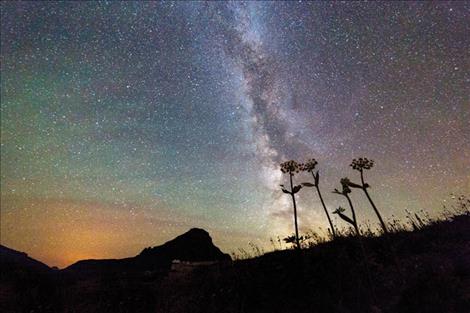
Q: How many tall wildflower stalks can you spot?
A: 4